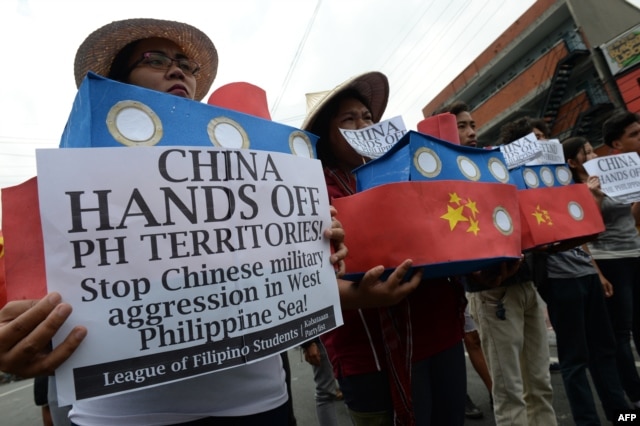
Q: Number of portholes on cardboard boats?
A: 11